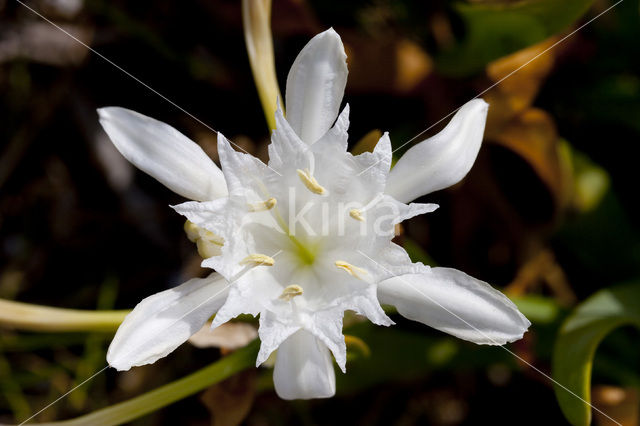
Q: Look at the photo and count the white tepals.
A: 6